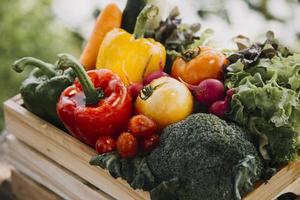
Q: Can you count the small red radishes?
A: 4